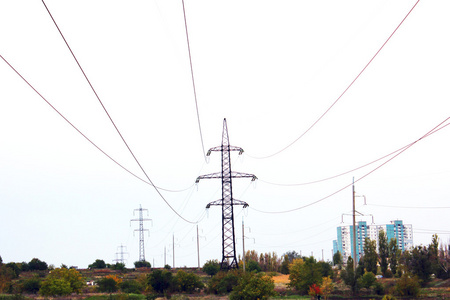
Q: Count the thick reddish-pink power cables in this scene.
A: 6